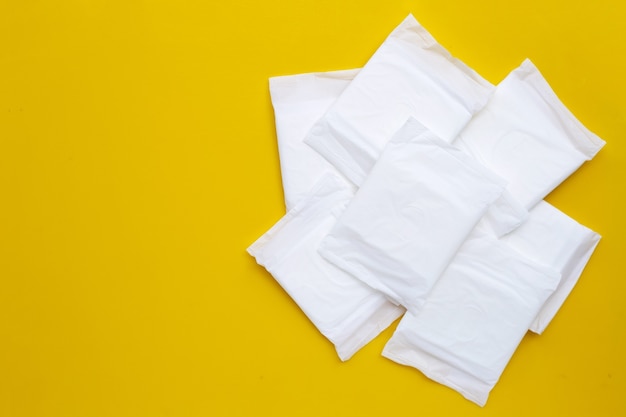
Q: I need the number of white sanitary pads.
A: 7